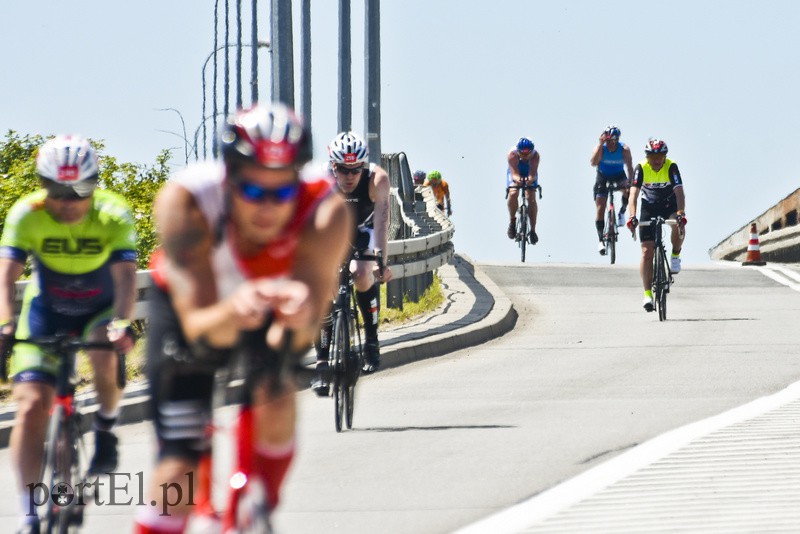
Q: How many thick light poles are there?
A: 4